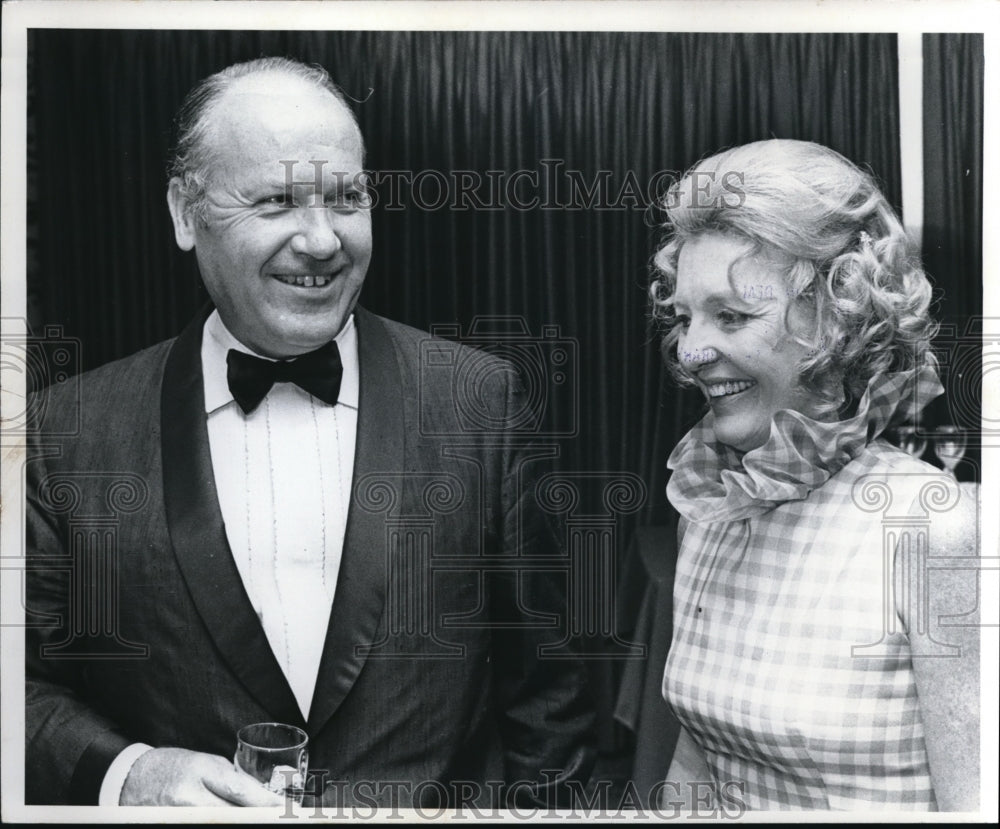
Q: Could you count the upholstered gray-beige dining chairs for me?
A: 0